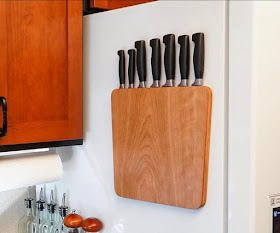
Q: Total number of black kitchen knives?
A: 7